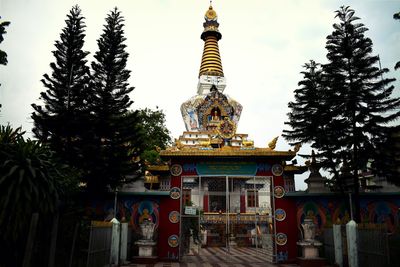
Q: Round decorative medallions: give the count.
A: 8